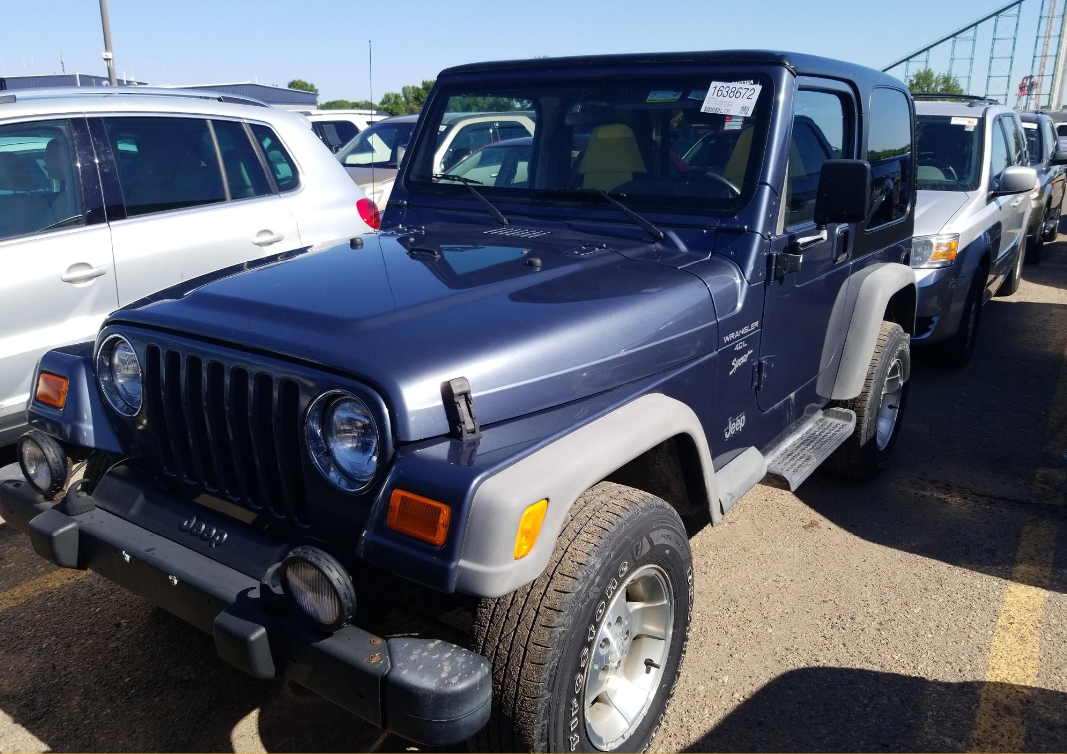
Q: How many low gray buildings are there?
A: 2